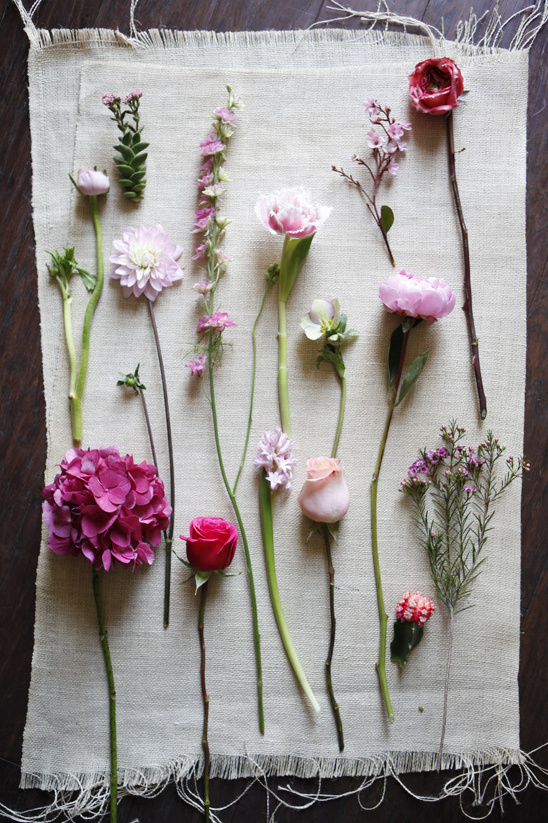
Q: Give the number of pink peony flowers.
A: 1